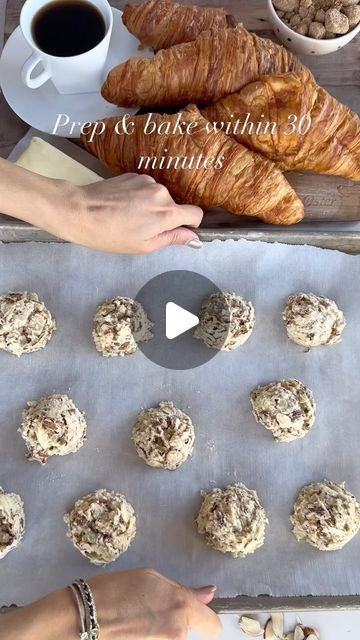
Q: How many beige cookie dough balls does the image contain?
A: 11